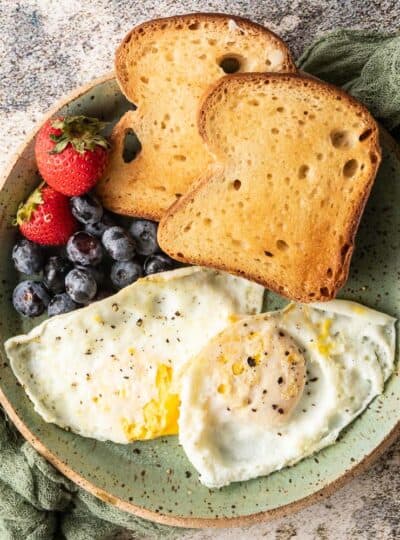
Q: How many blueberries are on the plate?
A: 13